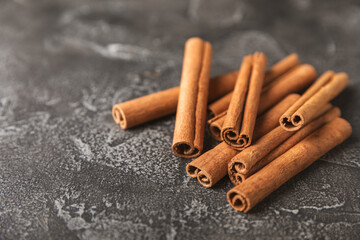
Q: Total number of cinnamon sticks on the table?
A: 9